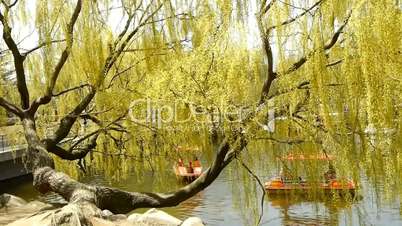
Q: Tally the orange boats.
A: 2